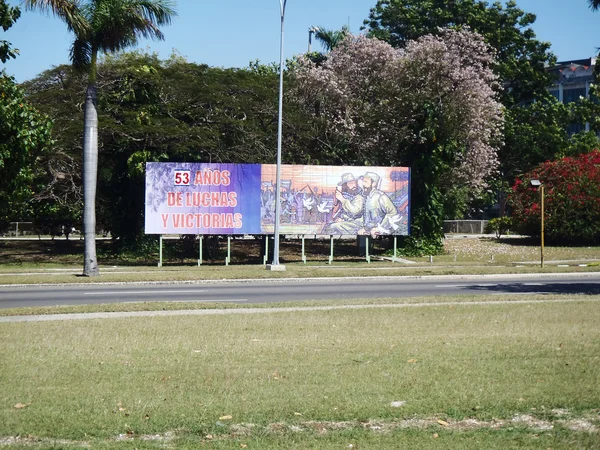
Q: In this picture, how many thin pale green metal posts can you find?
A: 8